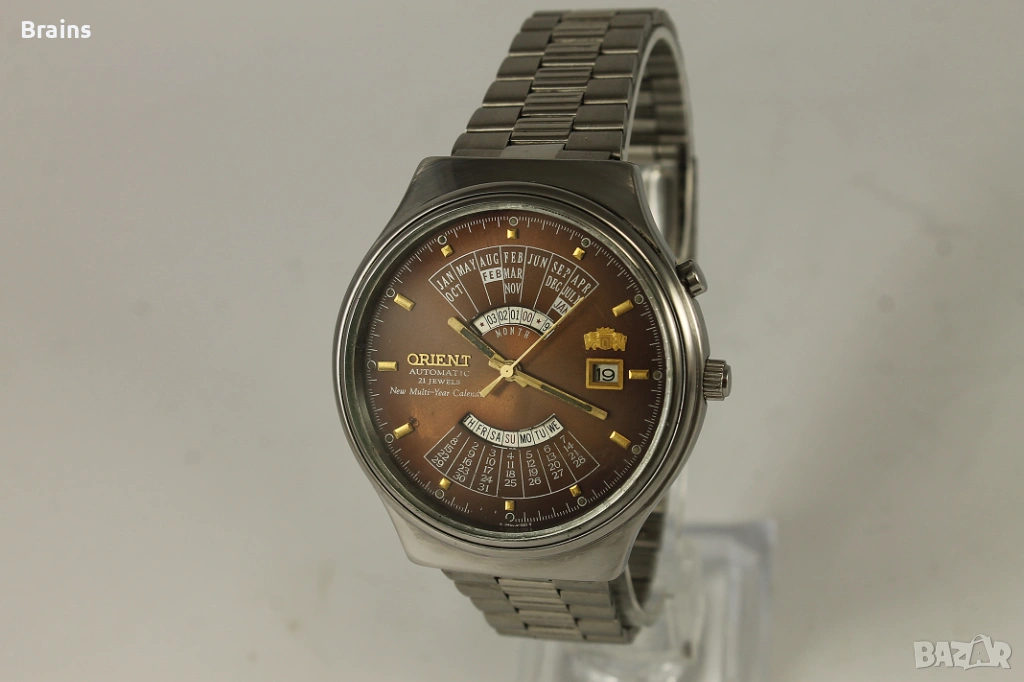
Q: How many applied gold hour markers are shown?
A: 12